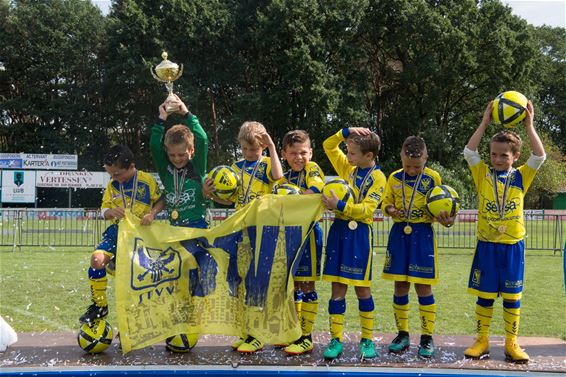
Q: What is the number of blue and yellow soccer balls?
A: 7